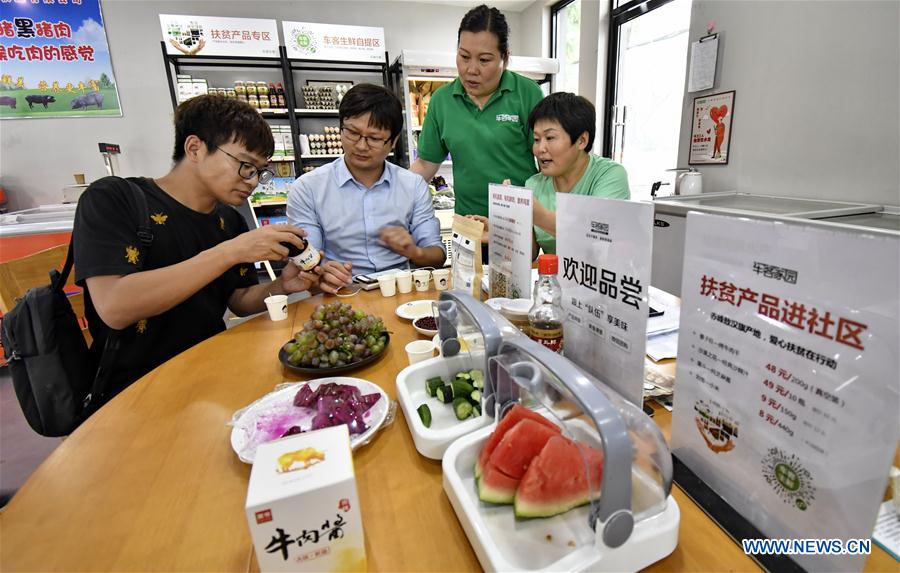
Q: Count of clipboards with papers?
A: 1